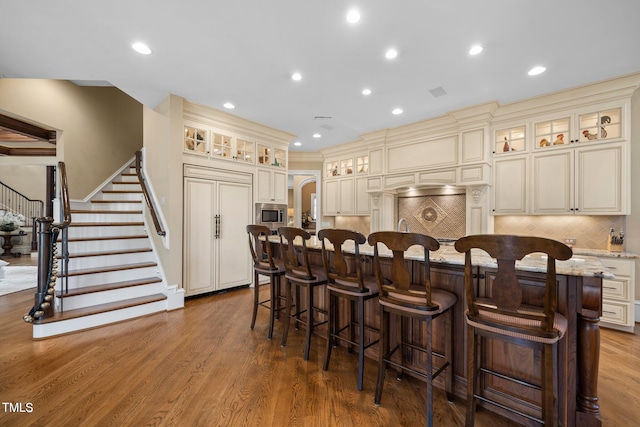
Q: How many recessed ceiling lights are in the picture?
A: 11